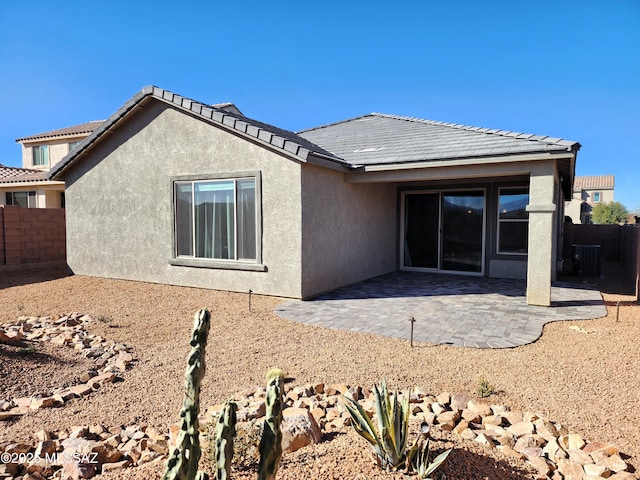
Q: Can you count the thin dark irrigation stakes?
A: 3